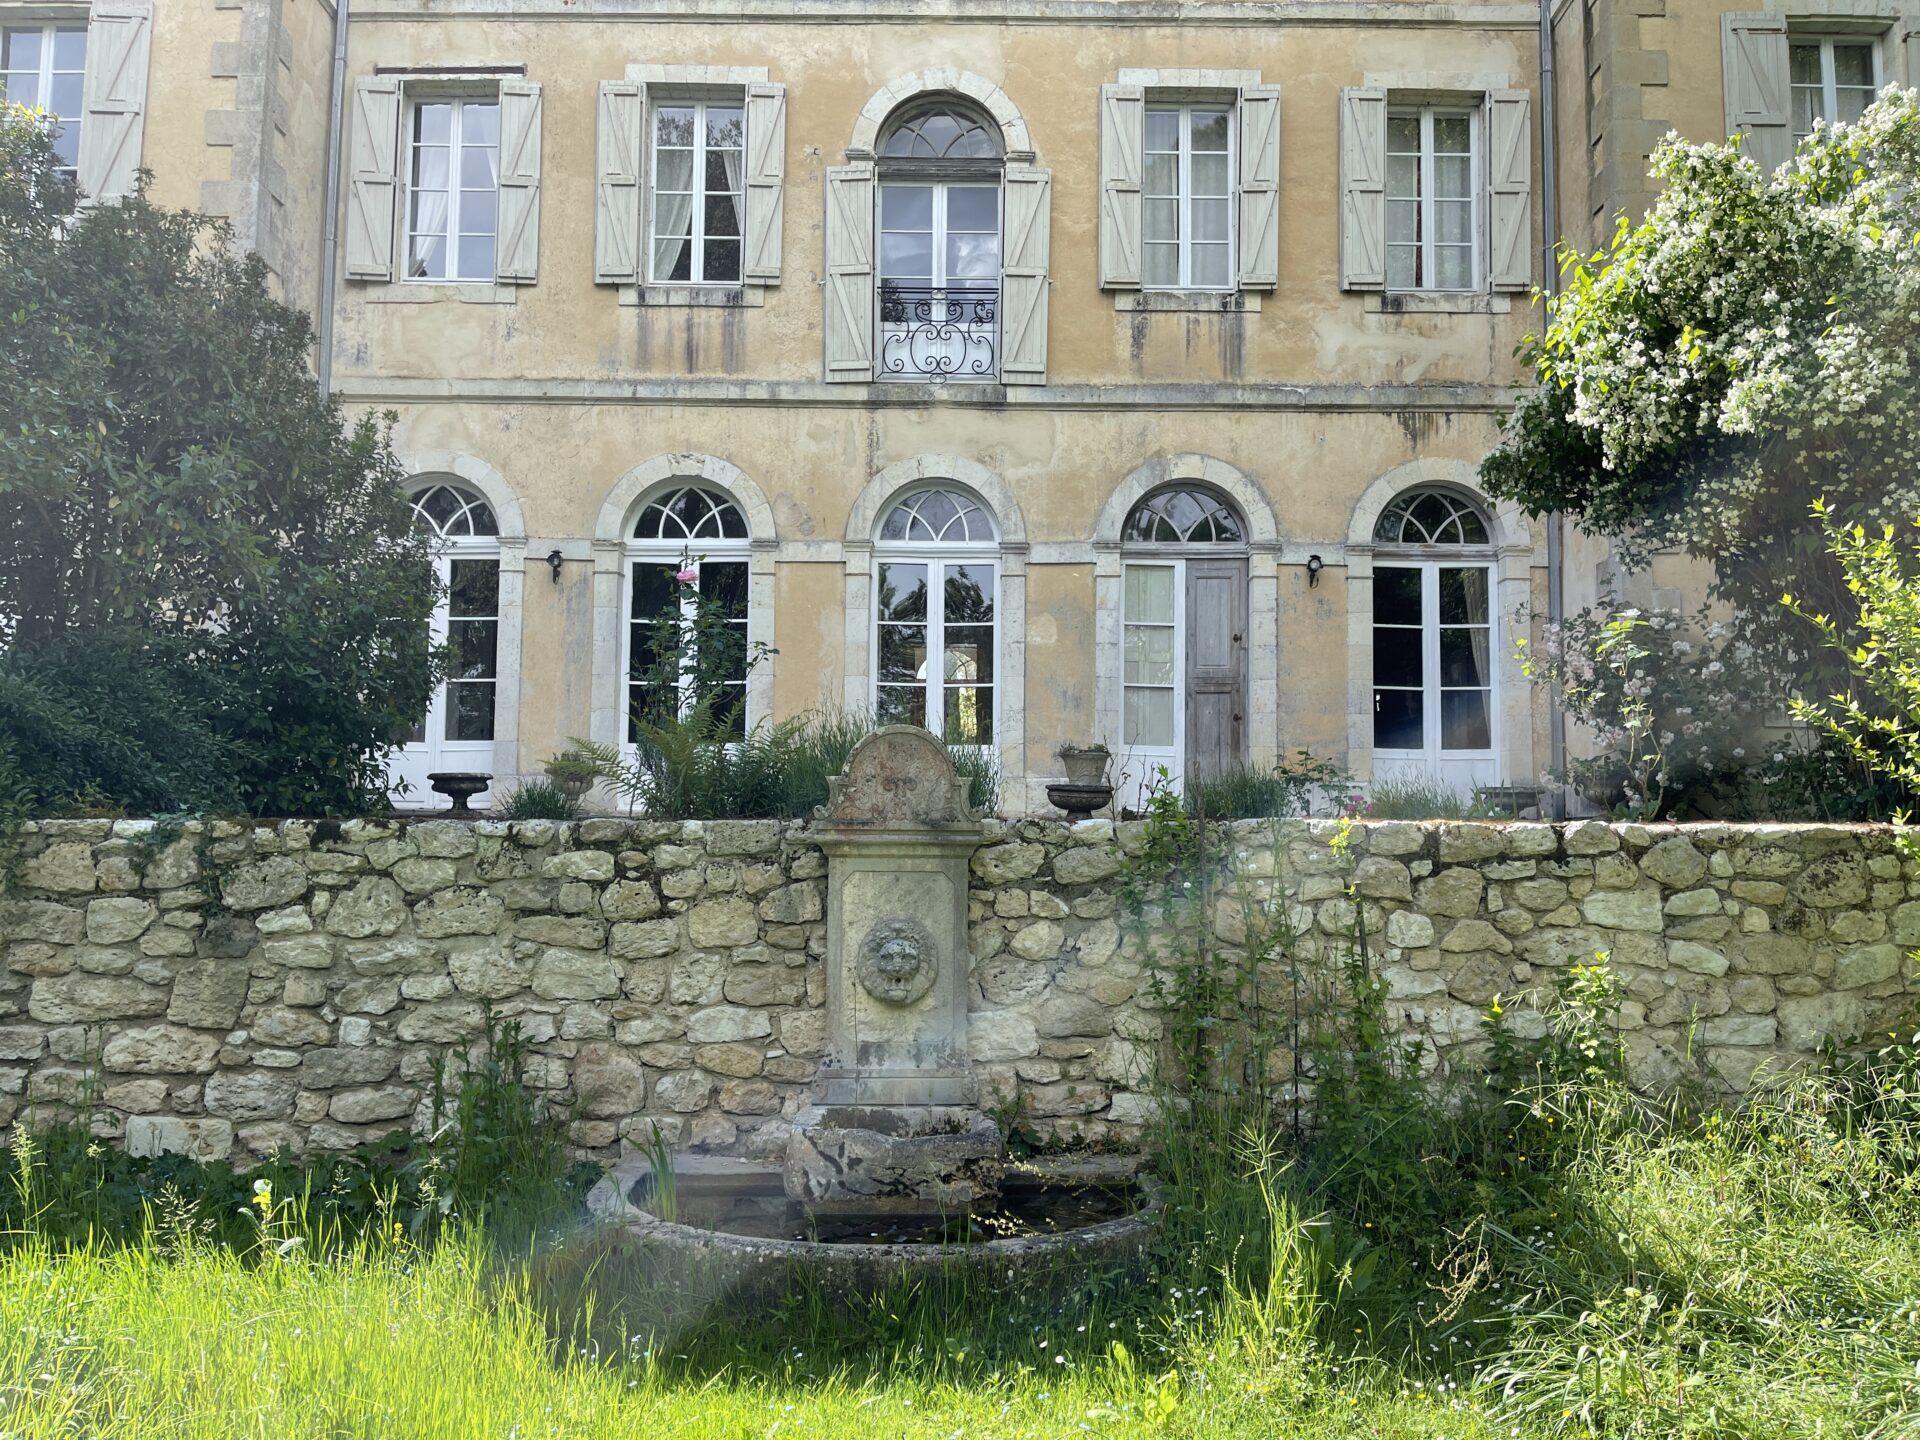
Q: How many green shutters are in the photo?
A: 13